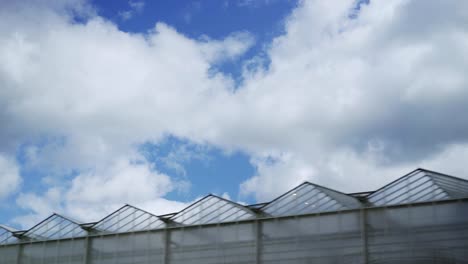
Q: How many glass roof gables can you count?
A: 6